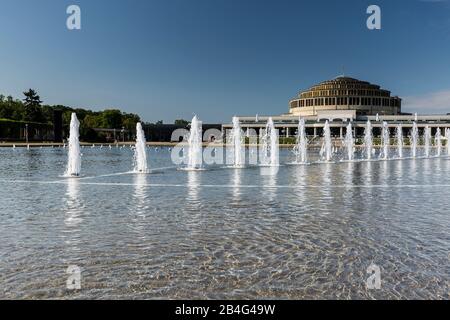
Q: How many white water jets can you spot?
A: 15